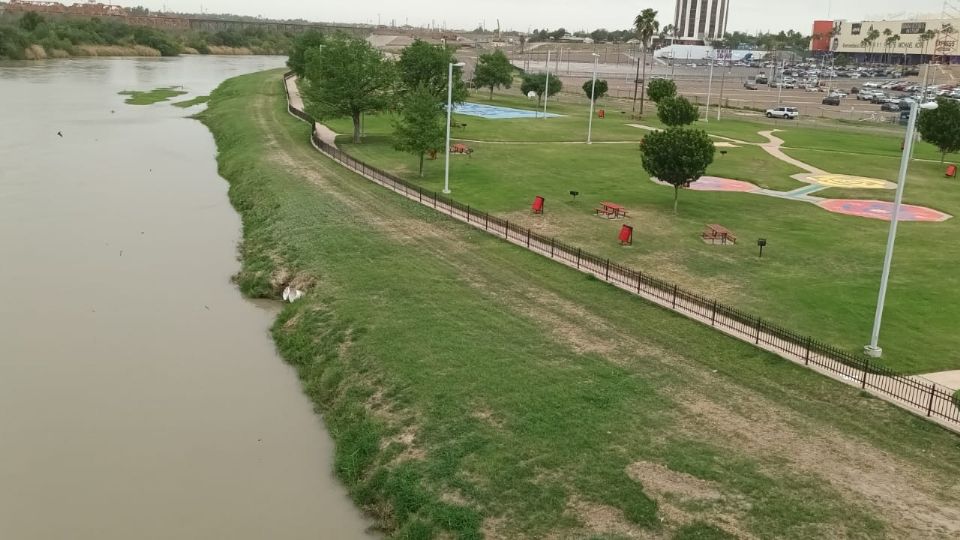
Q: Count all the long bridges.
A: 1